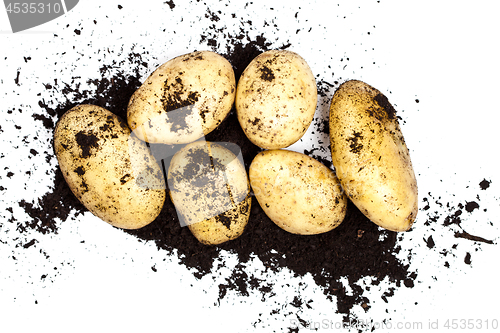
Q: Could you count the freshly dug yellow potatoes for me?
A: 6